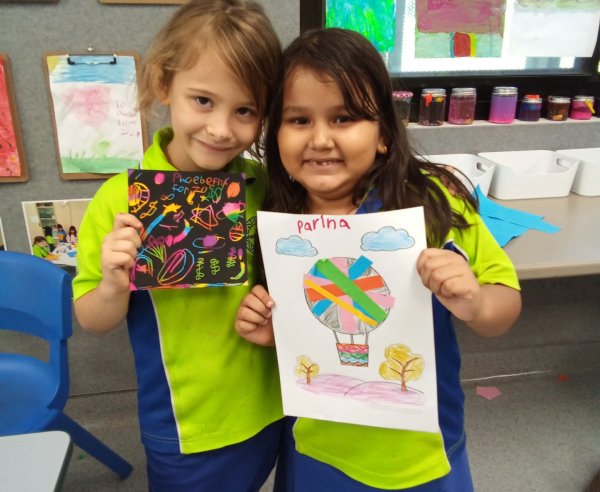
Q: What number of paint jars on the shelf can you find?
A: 7